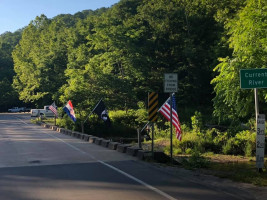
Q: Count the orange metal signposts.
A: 1